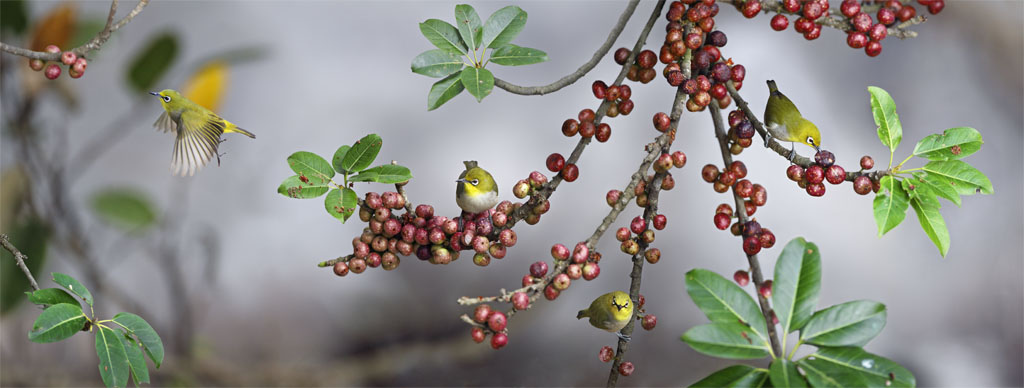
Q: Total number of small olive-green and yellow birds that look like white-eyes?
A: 4